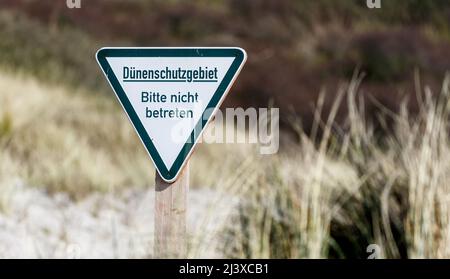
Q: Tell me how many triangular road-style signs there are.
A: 1